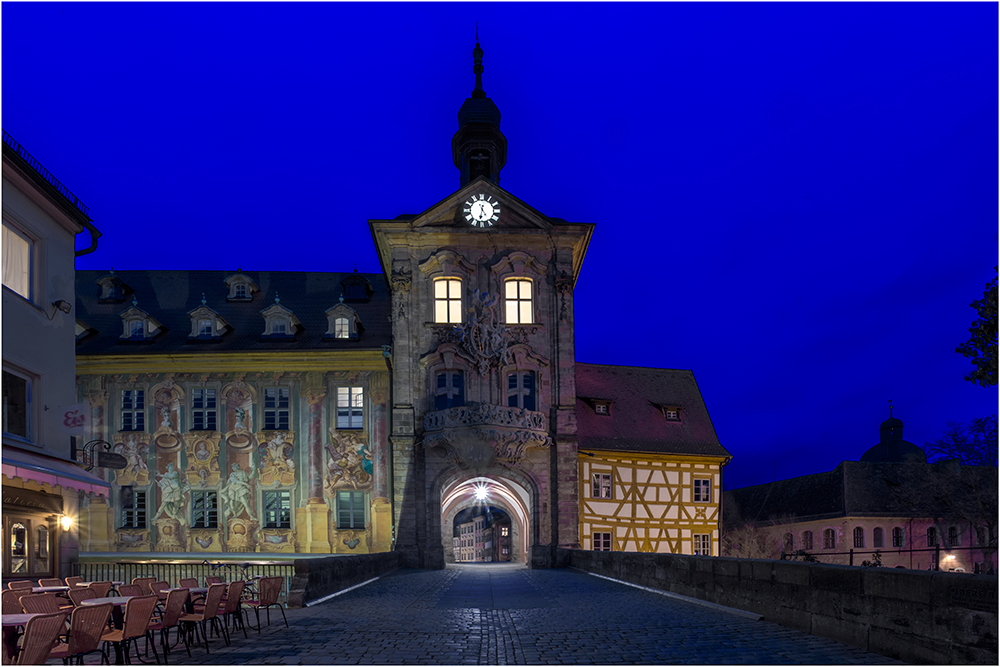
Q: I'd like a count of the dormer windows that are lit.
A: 1